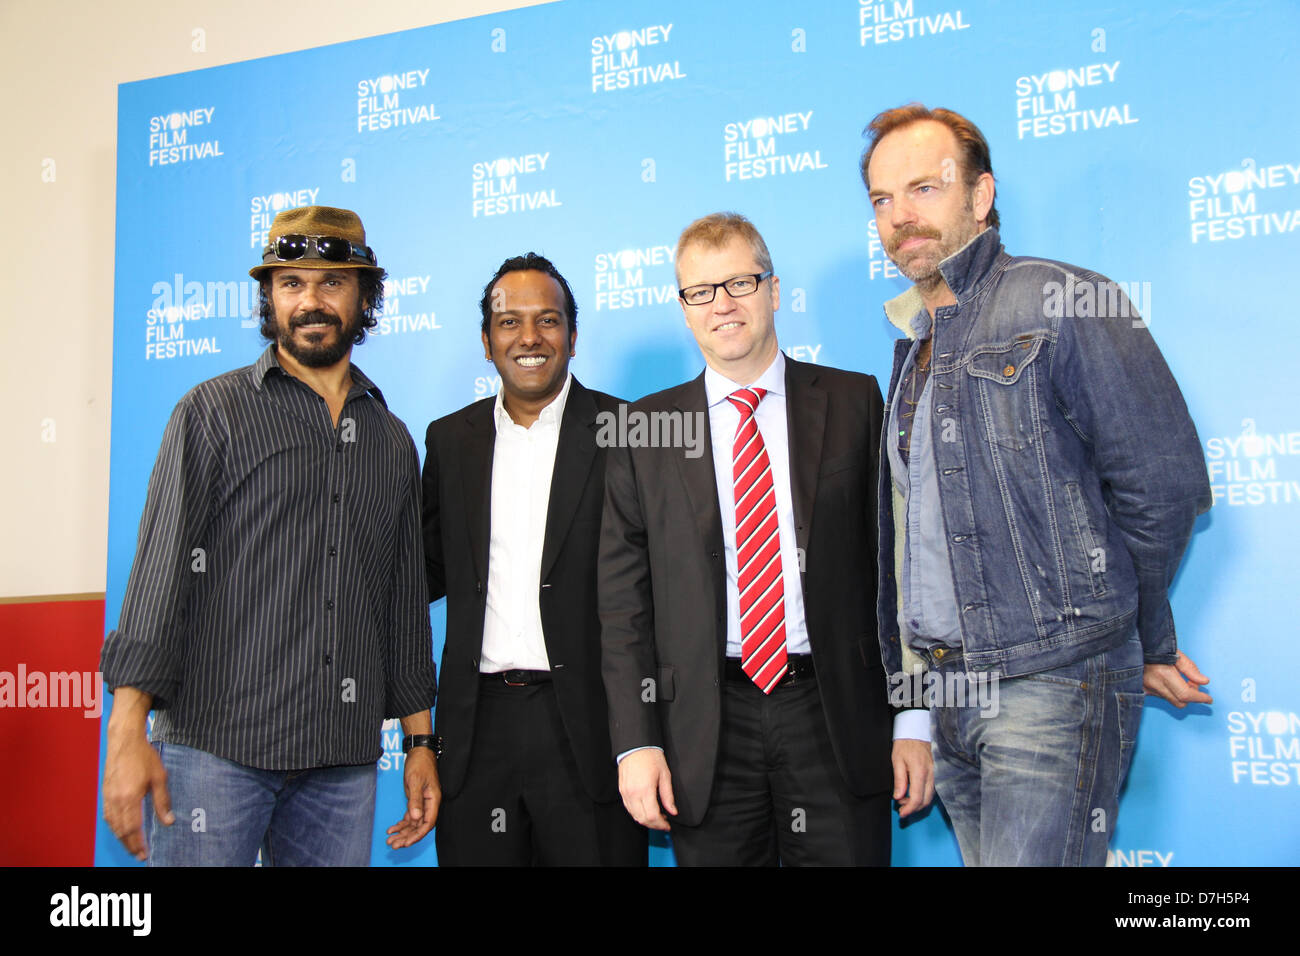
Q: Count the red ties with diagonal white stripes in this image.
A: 1